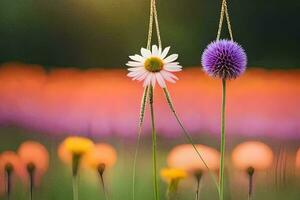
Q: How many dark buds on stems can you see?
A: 5